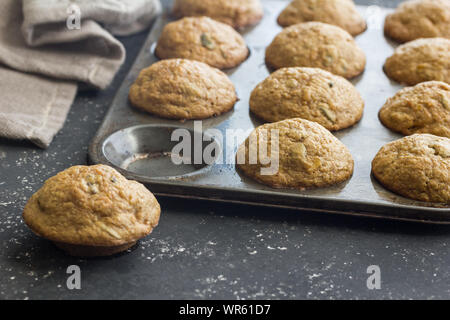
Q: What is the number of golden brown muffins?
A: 12